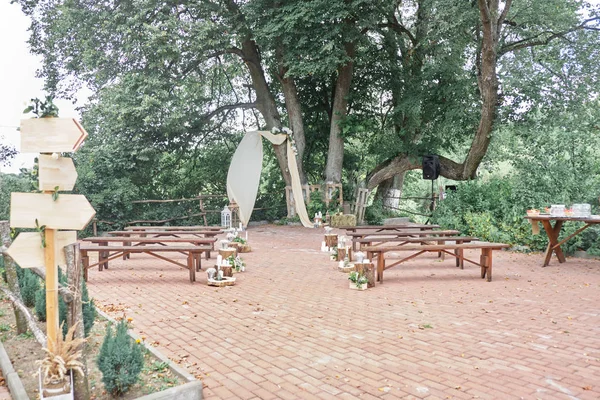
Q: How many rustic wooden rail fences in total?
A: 2